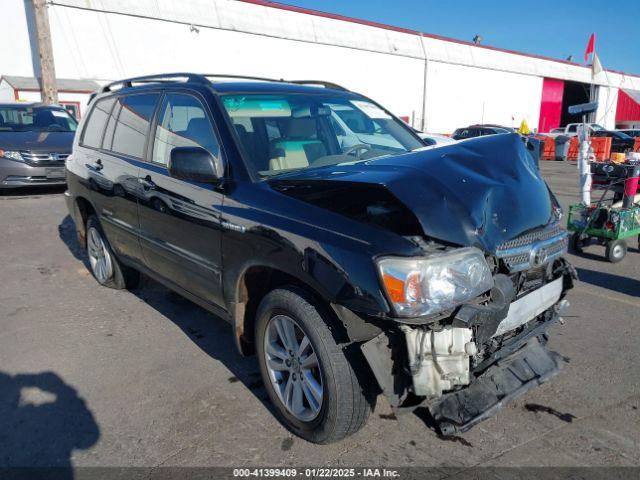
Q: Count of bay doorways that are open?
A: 1